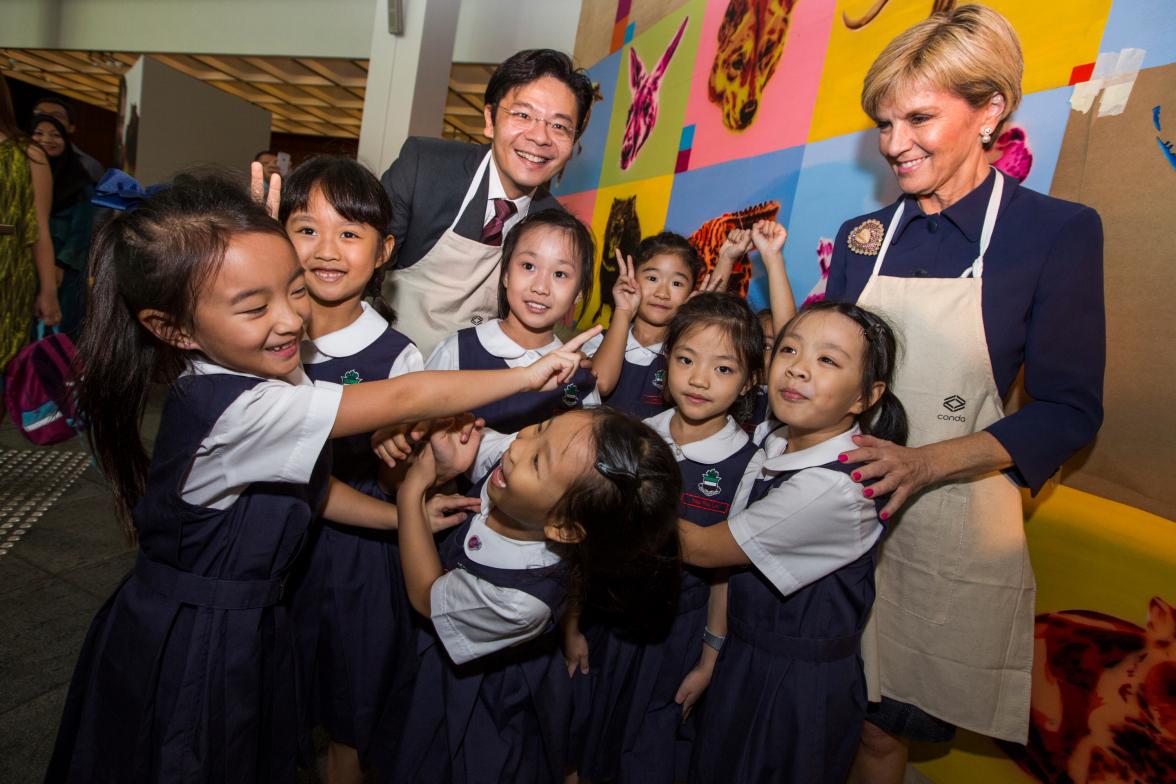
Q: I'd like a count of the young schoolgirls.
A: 8